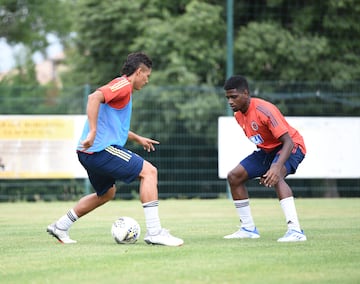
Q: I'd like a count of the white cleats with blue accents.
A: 2